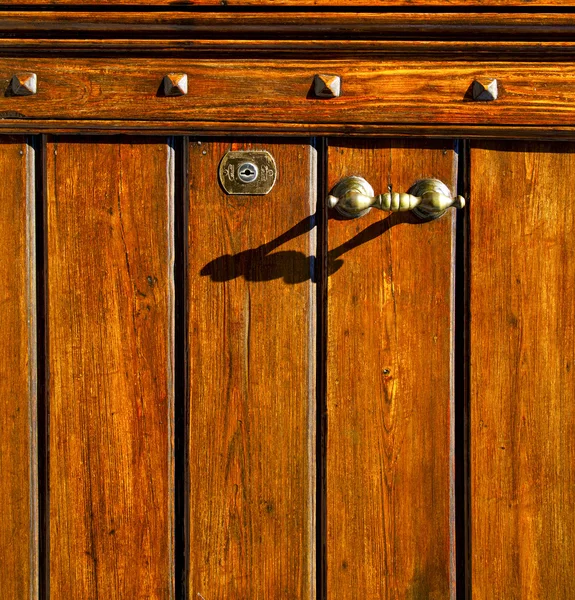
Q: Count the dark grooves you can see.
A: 4